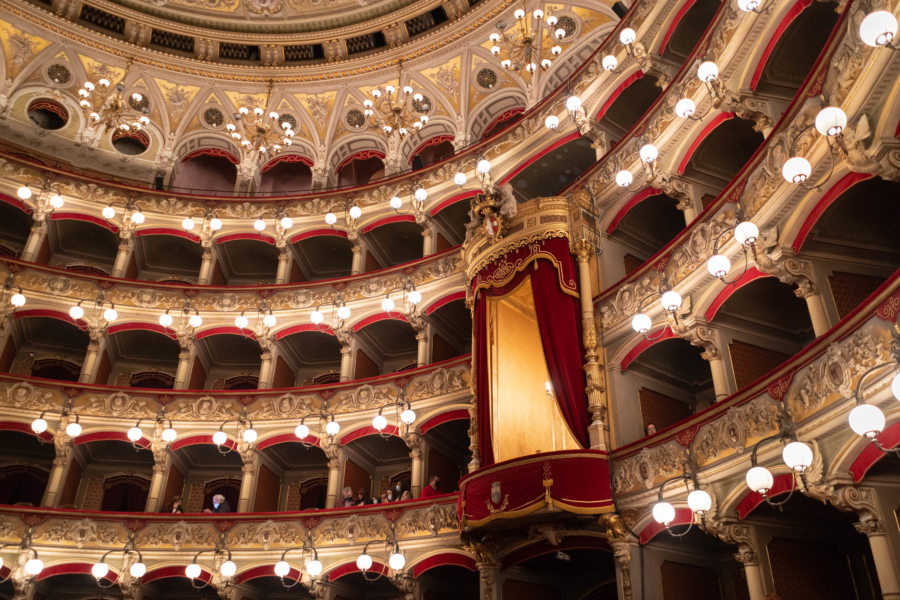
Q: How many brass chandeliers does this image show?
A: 4